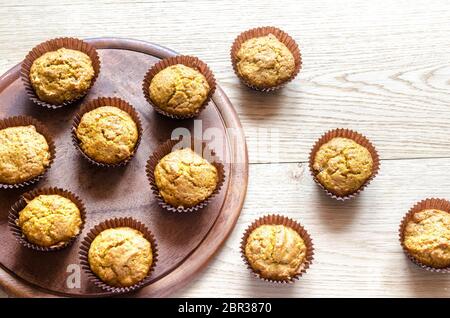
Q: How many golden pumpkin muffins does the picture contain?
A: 11